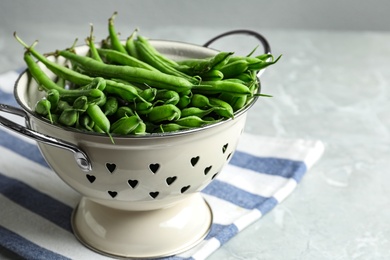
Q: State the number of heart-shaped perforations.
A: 13